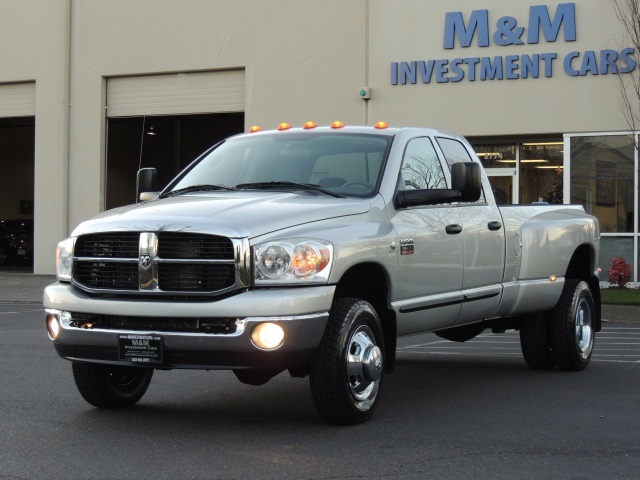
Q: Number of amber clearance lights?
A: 5